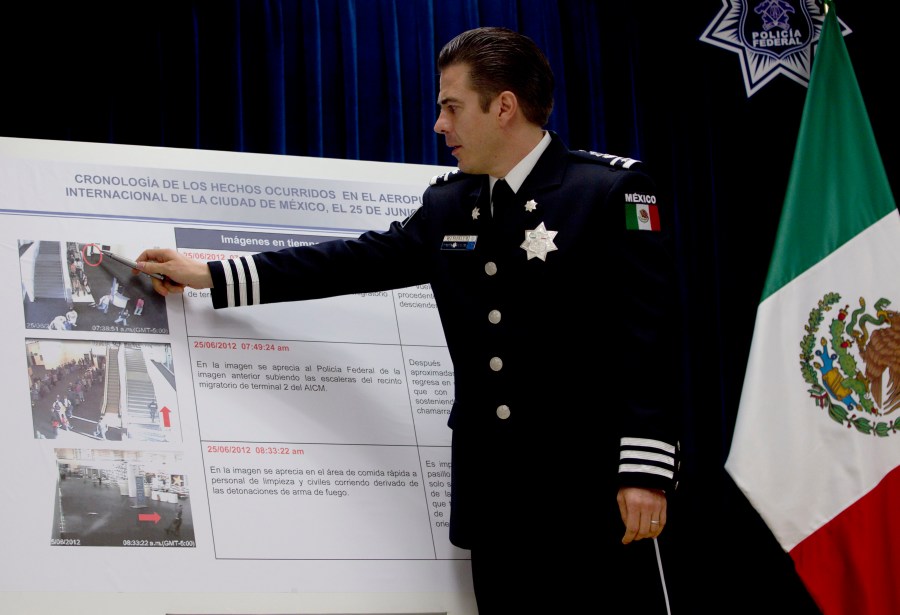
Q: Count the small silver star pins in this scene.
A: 2